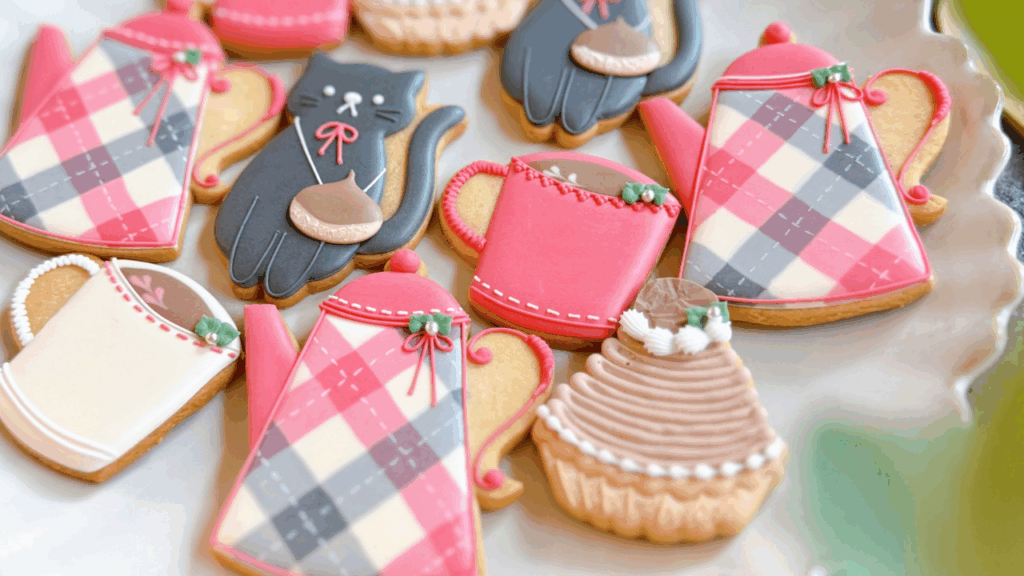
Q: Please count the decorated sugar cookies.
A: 10